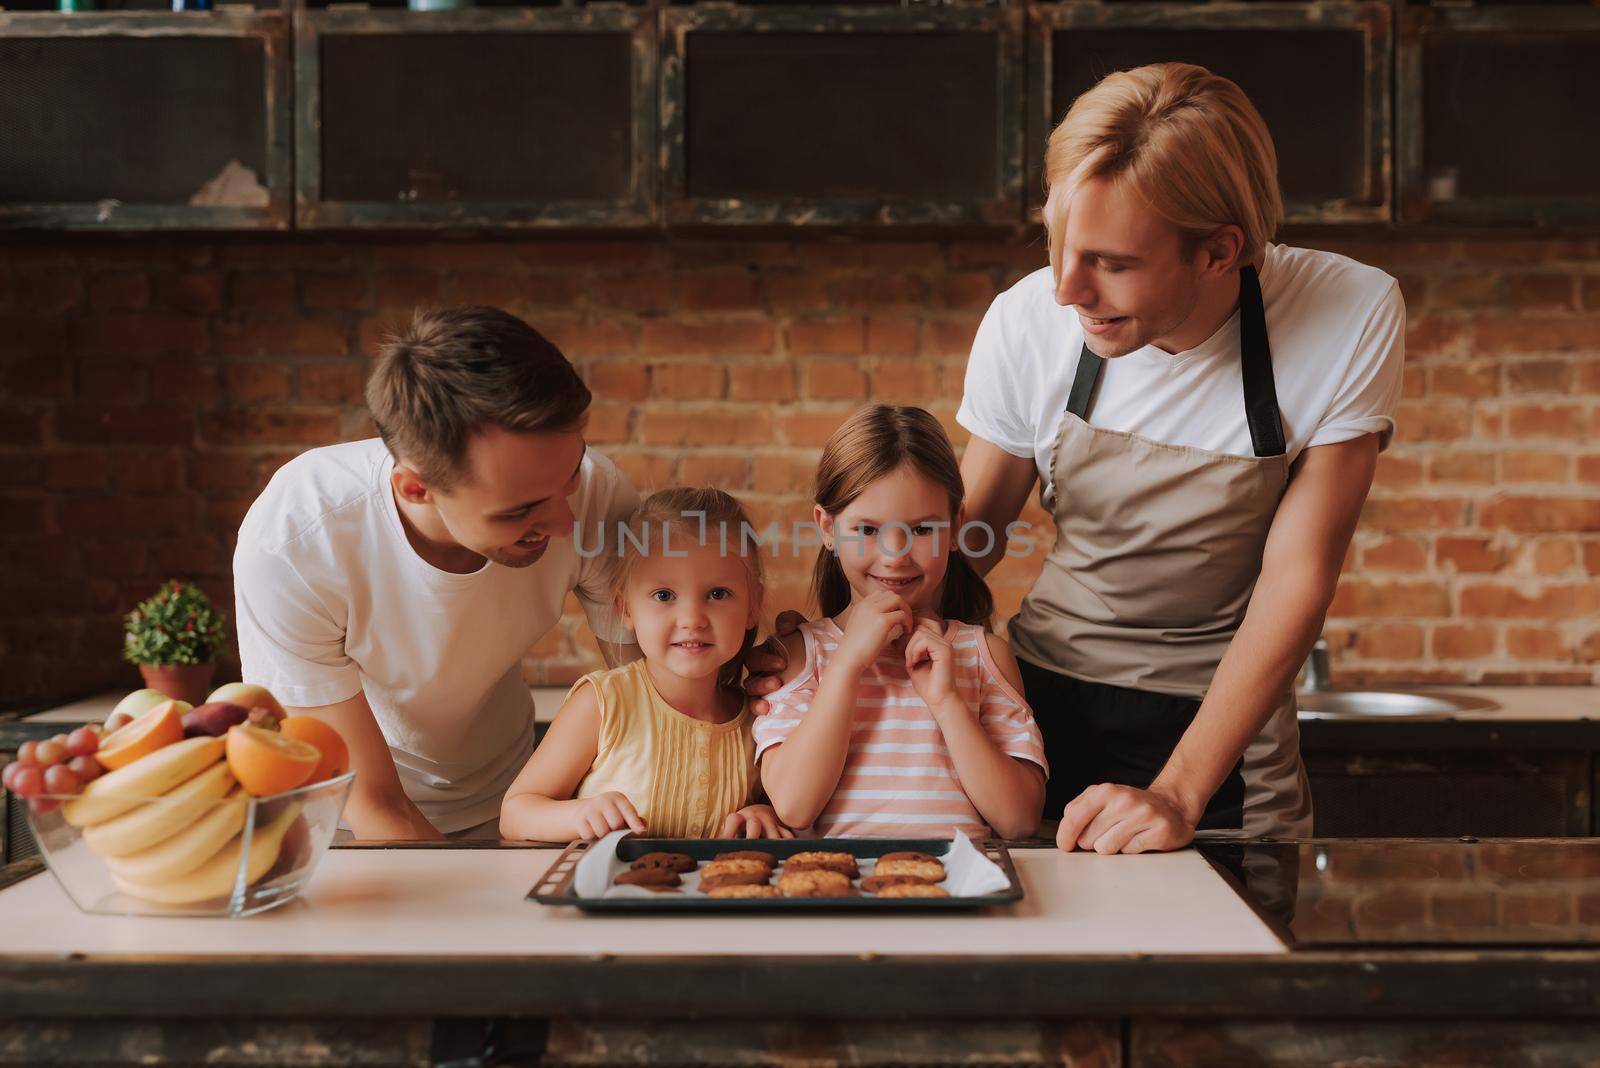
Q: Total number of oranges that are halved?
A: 2